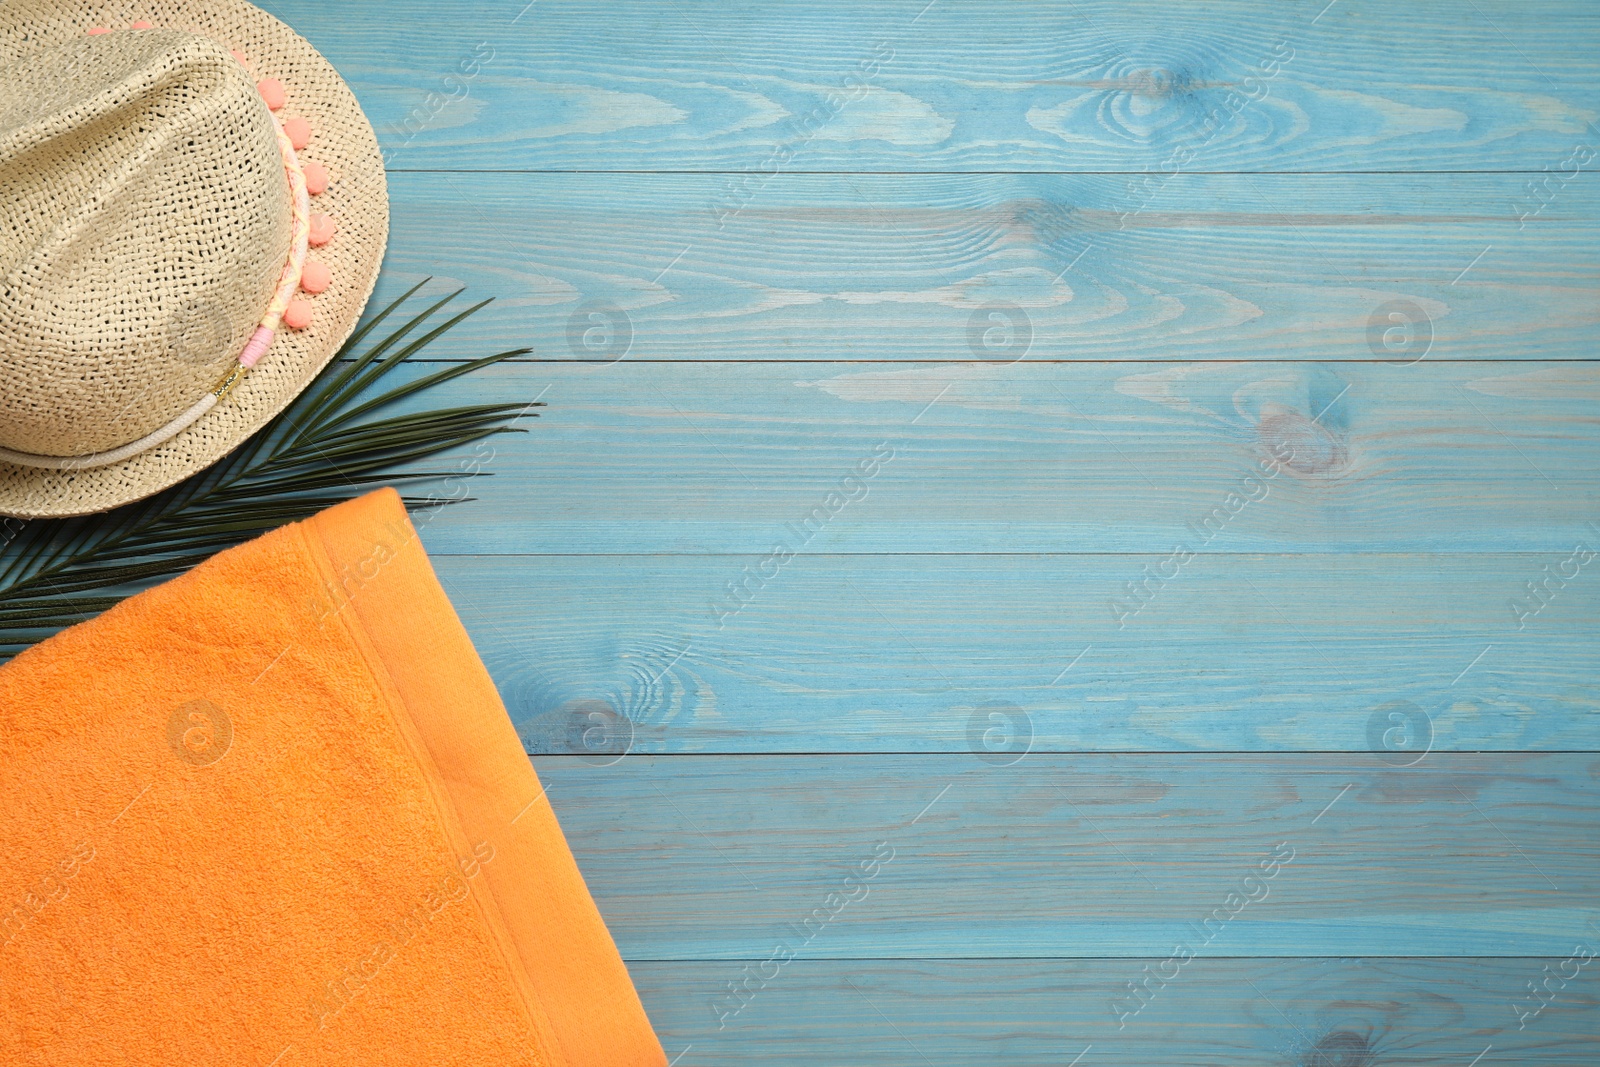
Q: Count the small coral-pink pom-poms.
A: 9